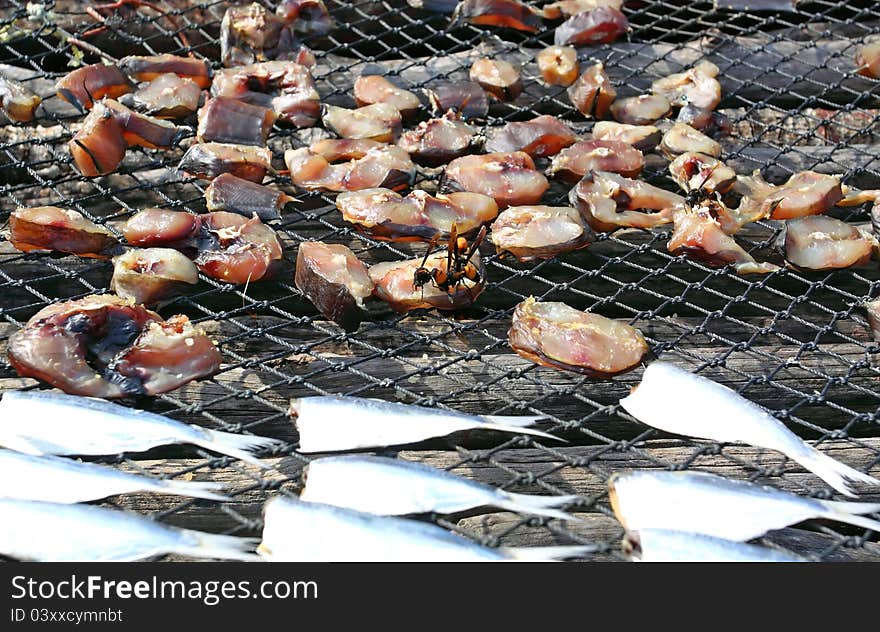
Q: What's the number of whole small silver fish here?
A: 9